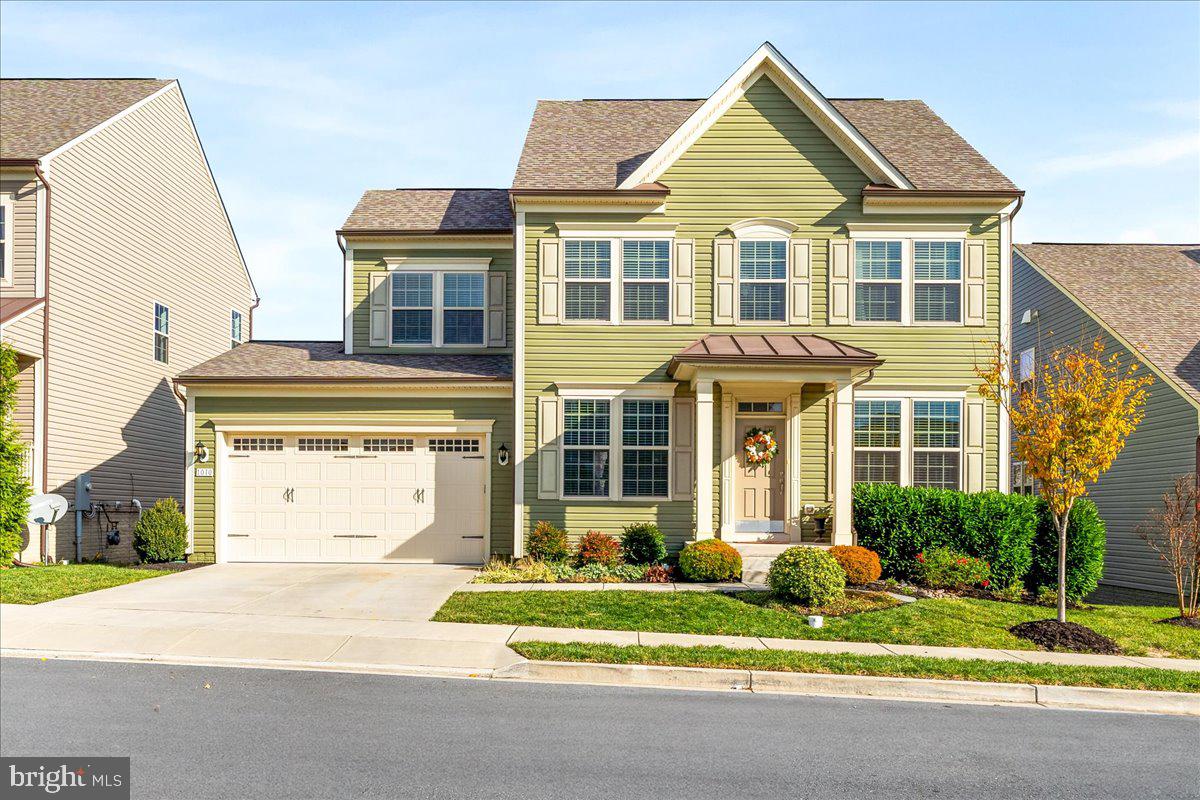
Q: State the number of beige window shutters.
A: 12